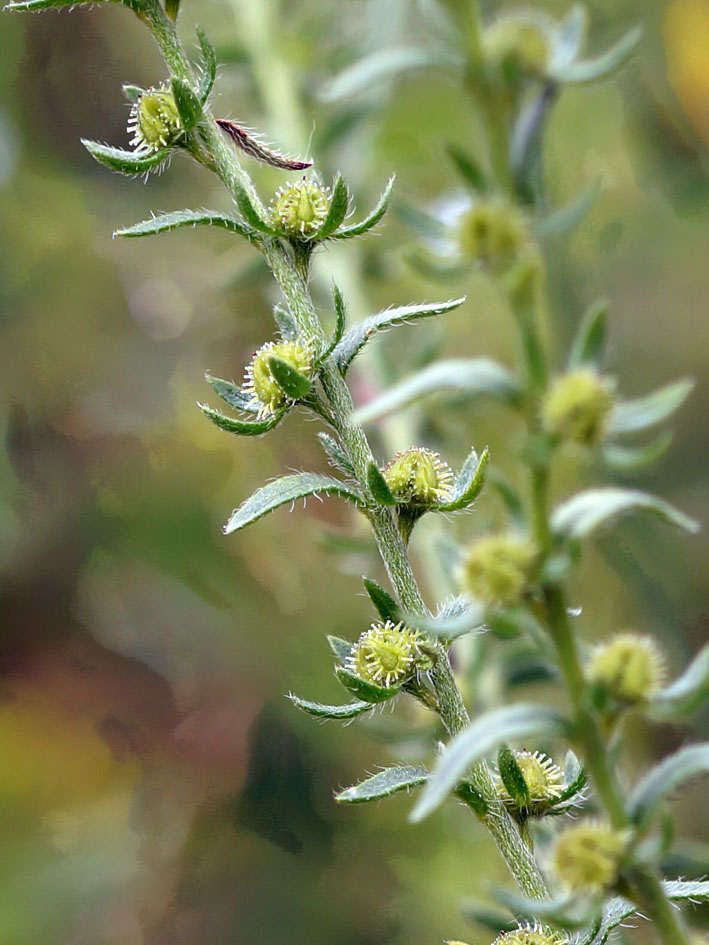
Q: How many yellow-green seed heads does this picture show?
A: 13